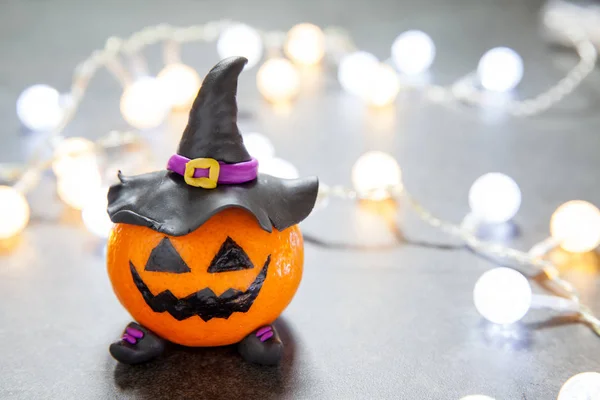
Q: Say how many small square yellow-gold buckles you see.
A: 1